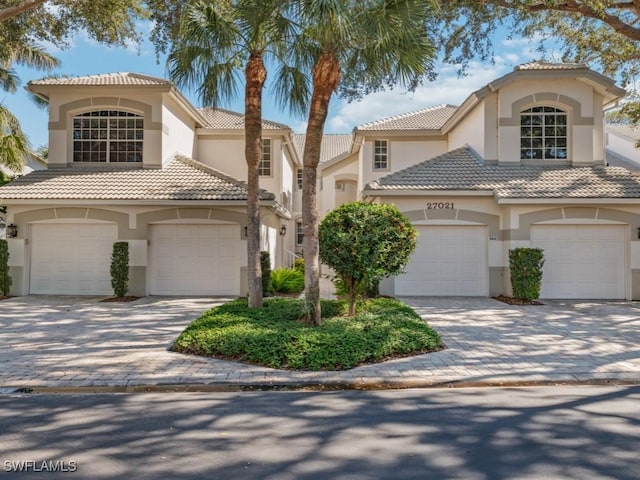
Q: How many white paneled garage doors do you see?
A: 4